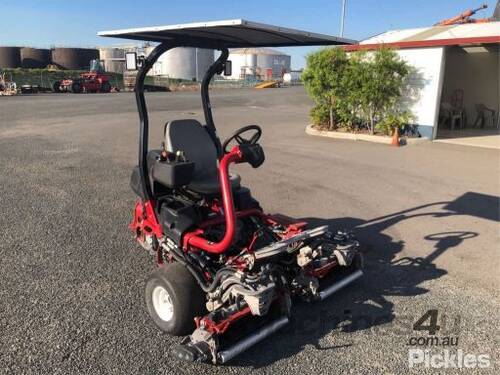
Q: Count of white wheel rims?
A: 1